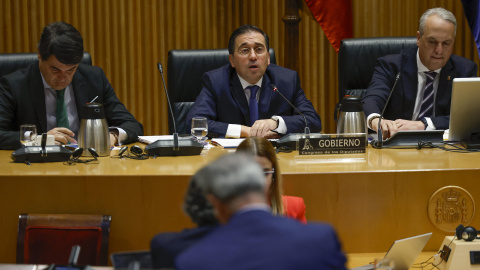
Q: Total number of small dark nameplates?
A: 1